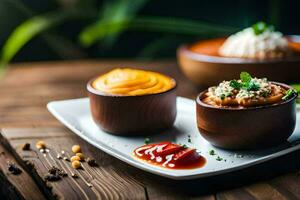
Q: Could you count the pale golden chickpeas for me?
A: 5